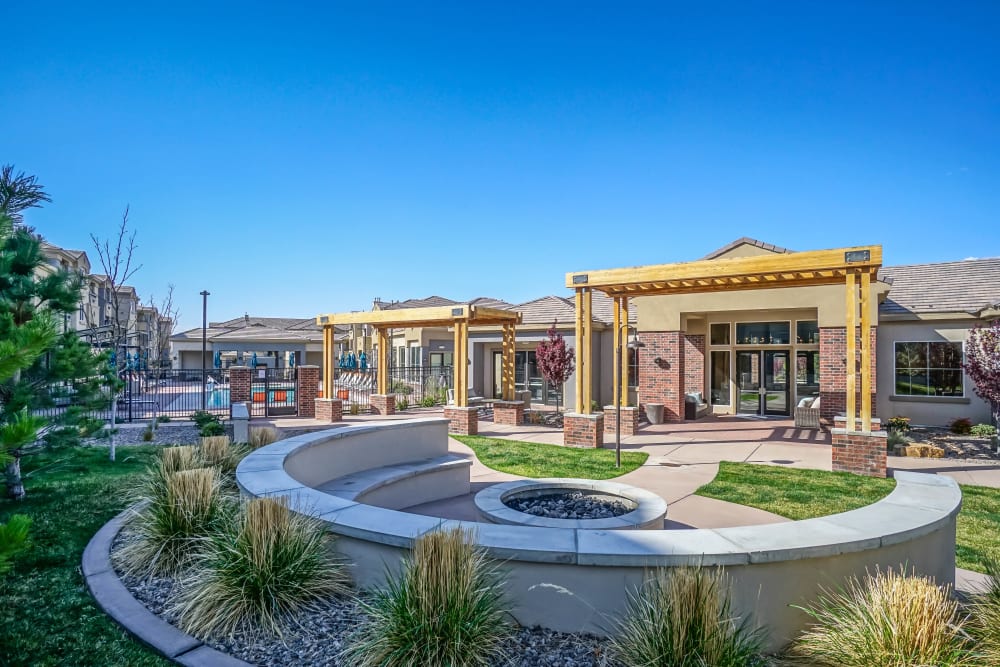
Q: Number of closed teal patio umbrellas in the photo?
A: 11